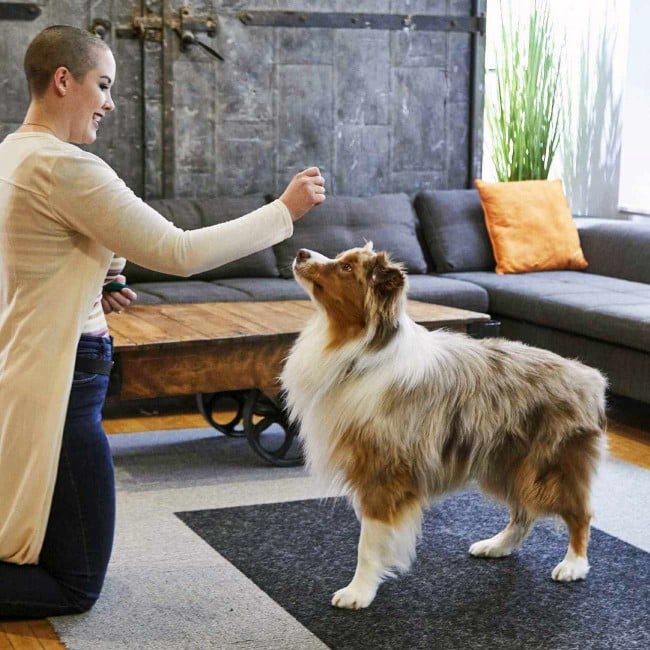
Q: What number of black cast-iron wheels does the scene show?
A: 2